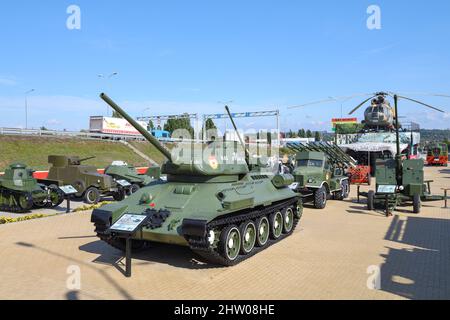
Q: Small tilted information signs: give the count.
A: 4